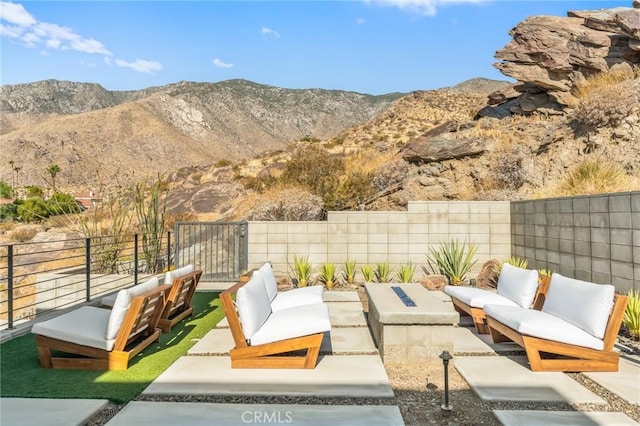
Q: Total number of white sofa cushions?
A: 12